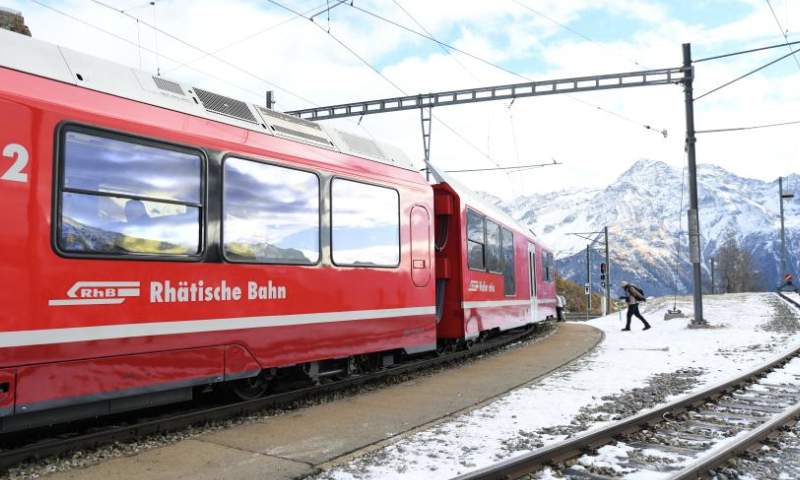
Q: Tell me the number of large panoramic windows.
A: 3